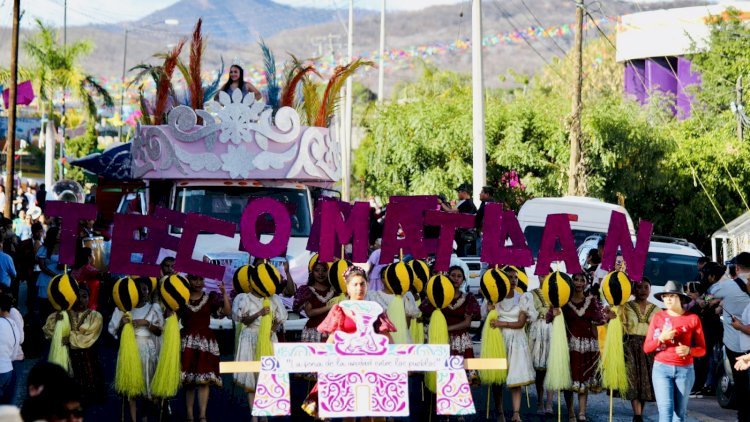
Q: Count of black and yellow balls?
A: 15